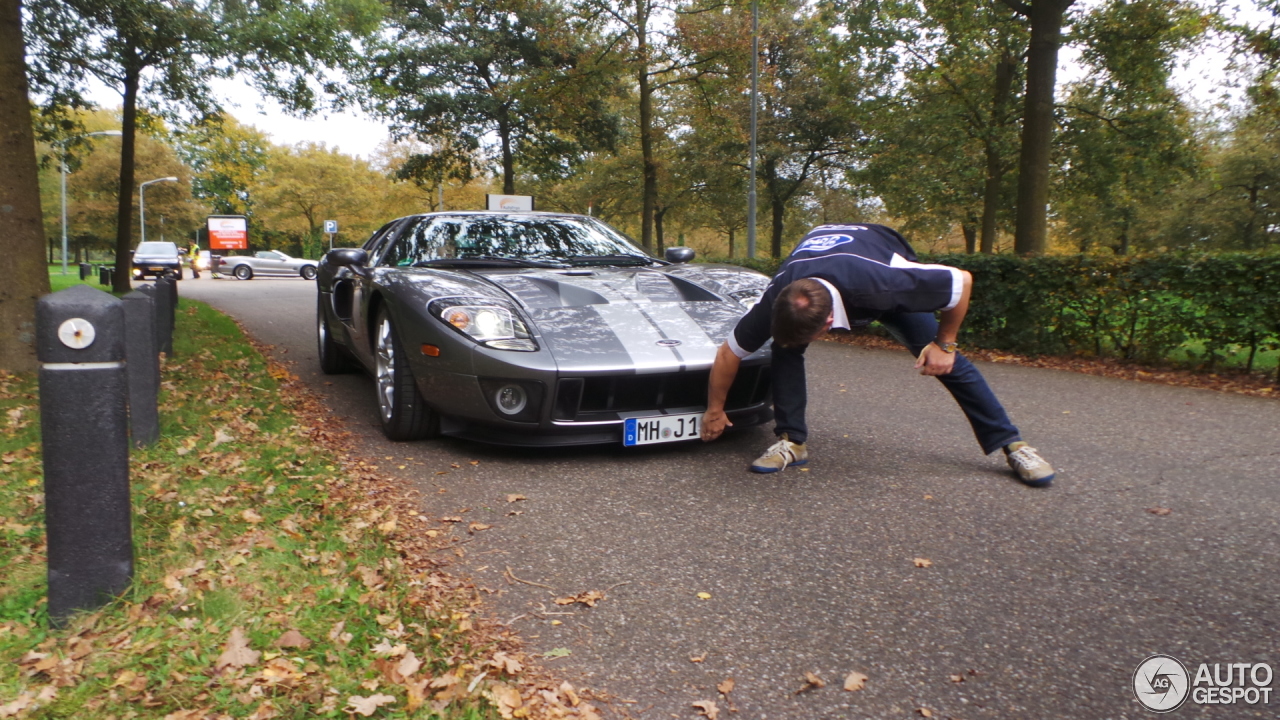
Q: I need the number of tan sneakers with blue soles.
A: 2